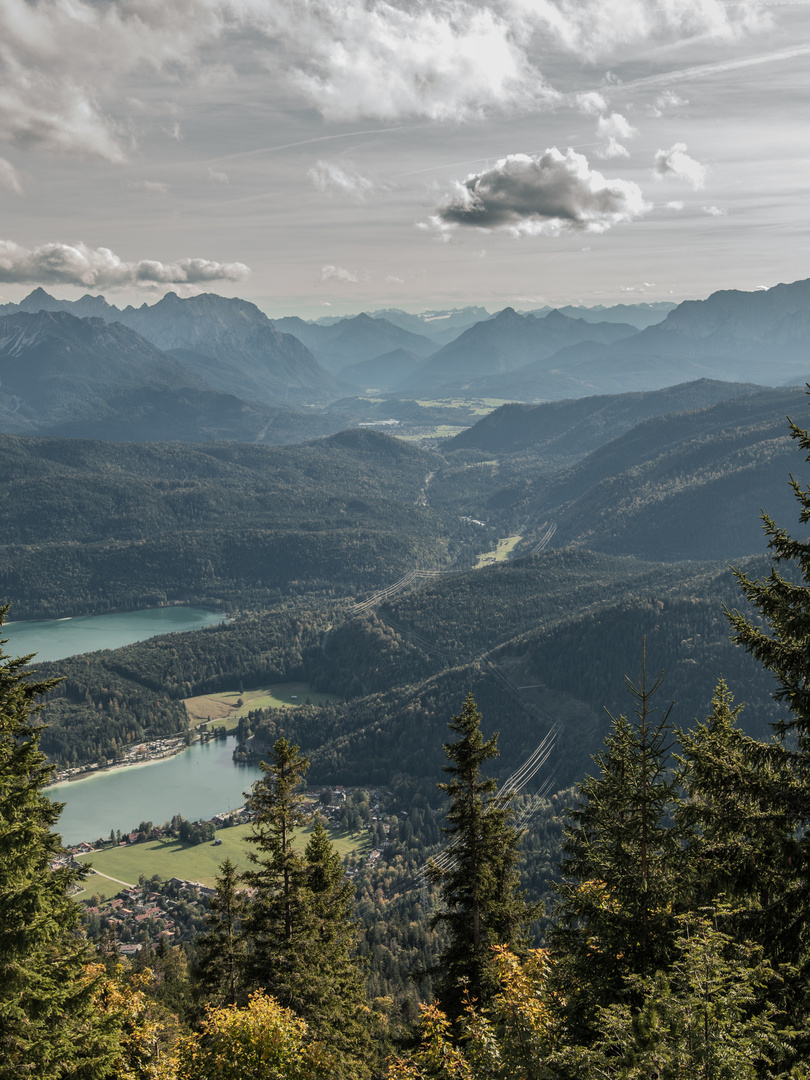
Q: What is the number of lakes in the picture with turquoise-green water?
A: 2